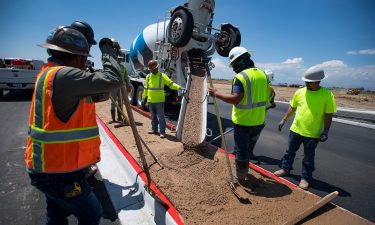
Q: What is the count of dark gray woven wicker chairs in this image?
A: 0